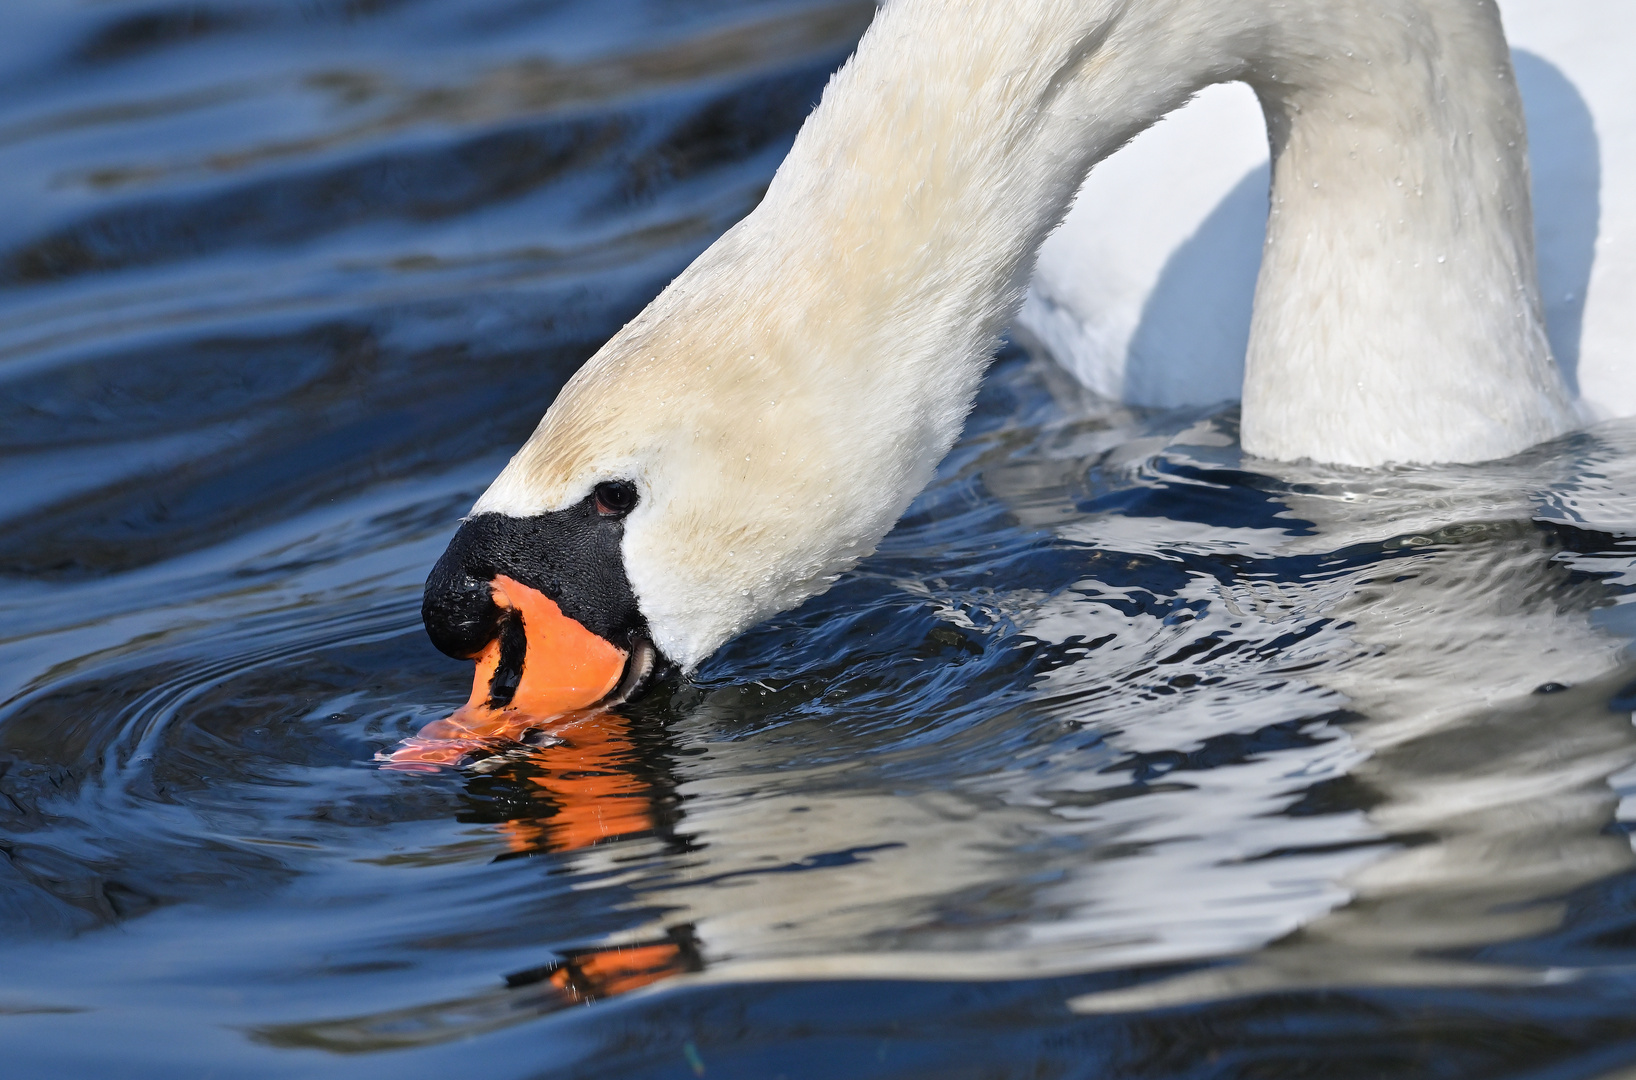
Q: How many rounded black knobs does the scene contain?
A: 1